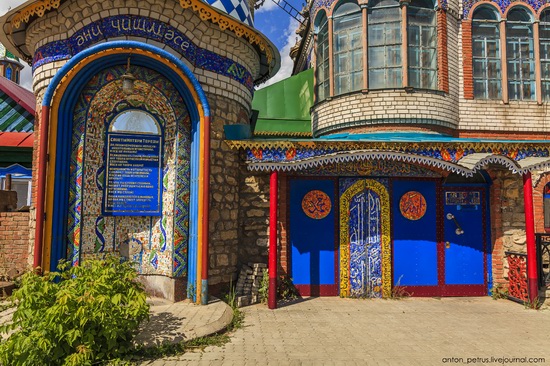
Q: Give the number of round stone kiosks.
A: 1